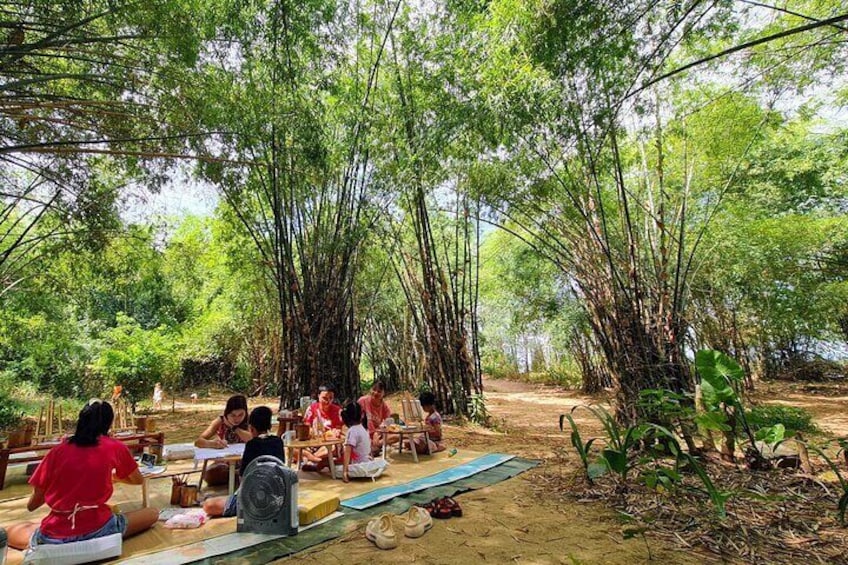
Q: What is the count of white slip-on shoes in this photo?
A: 2